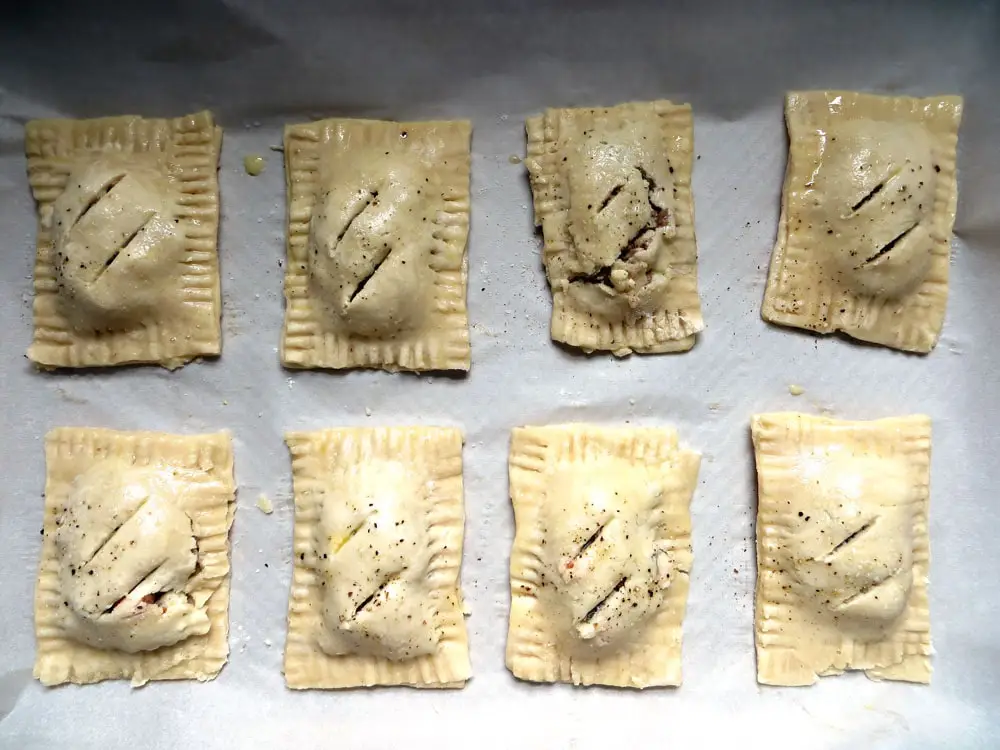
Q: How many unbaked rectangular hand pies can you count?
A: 8